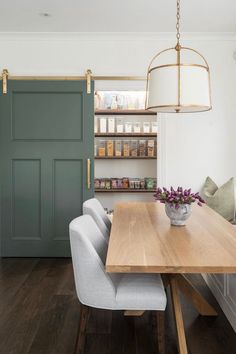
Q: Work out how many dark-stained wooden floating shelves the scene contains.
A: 4